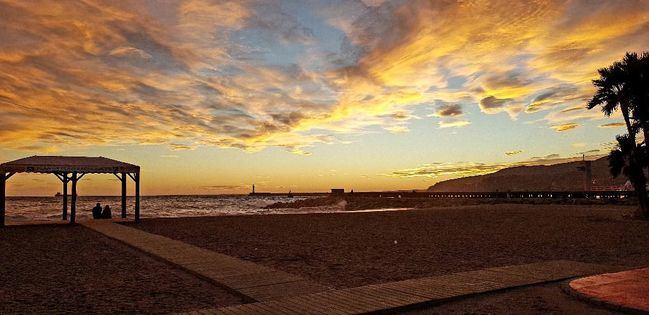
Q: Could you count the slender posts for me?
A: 5